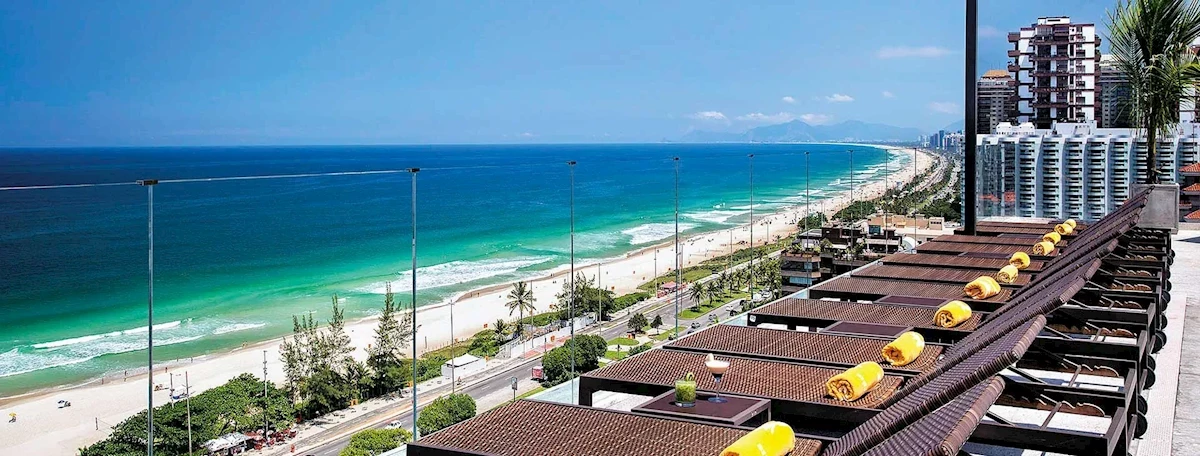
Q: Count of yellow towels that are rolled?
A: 11